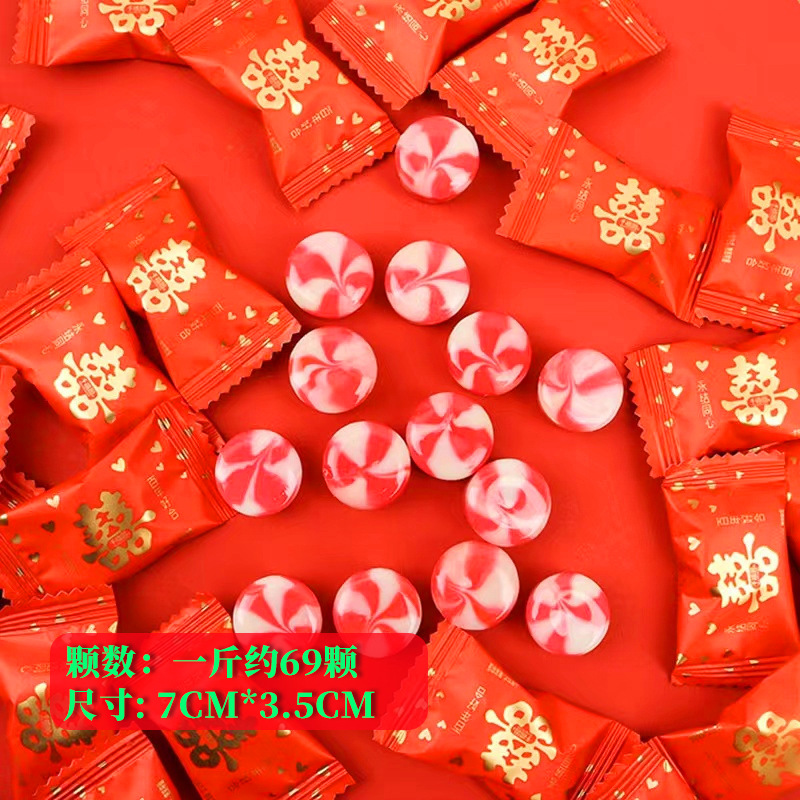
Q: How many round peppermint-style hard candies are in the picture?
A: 14